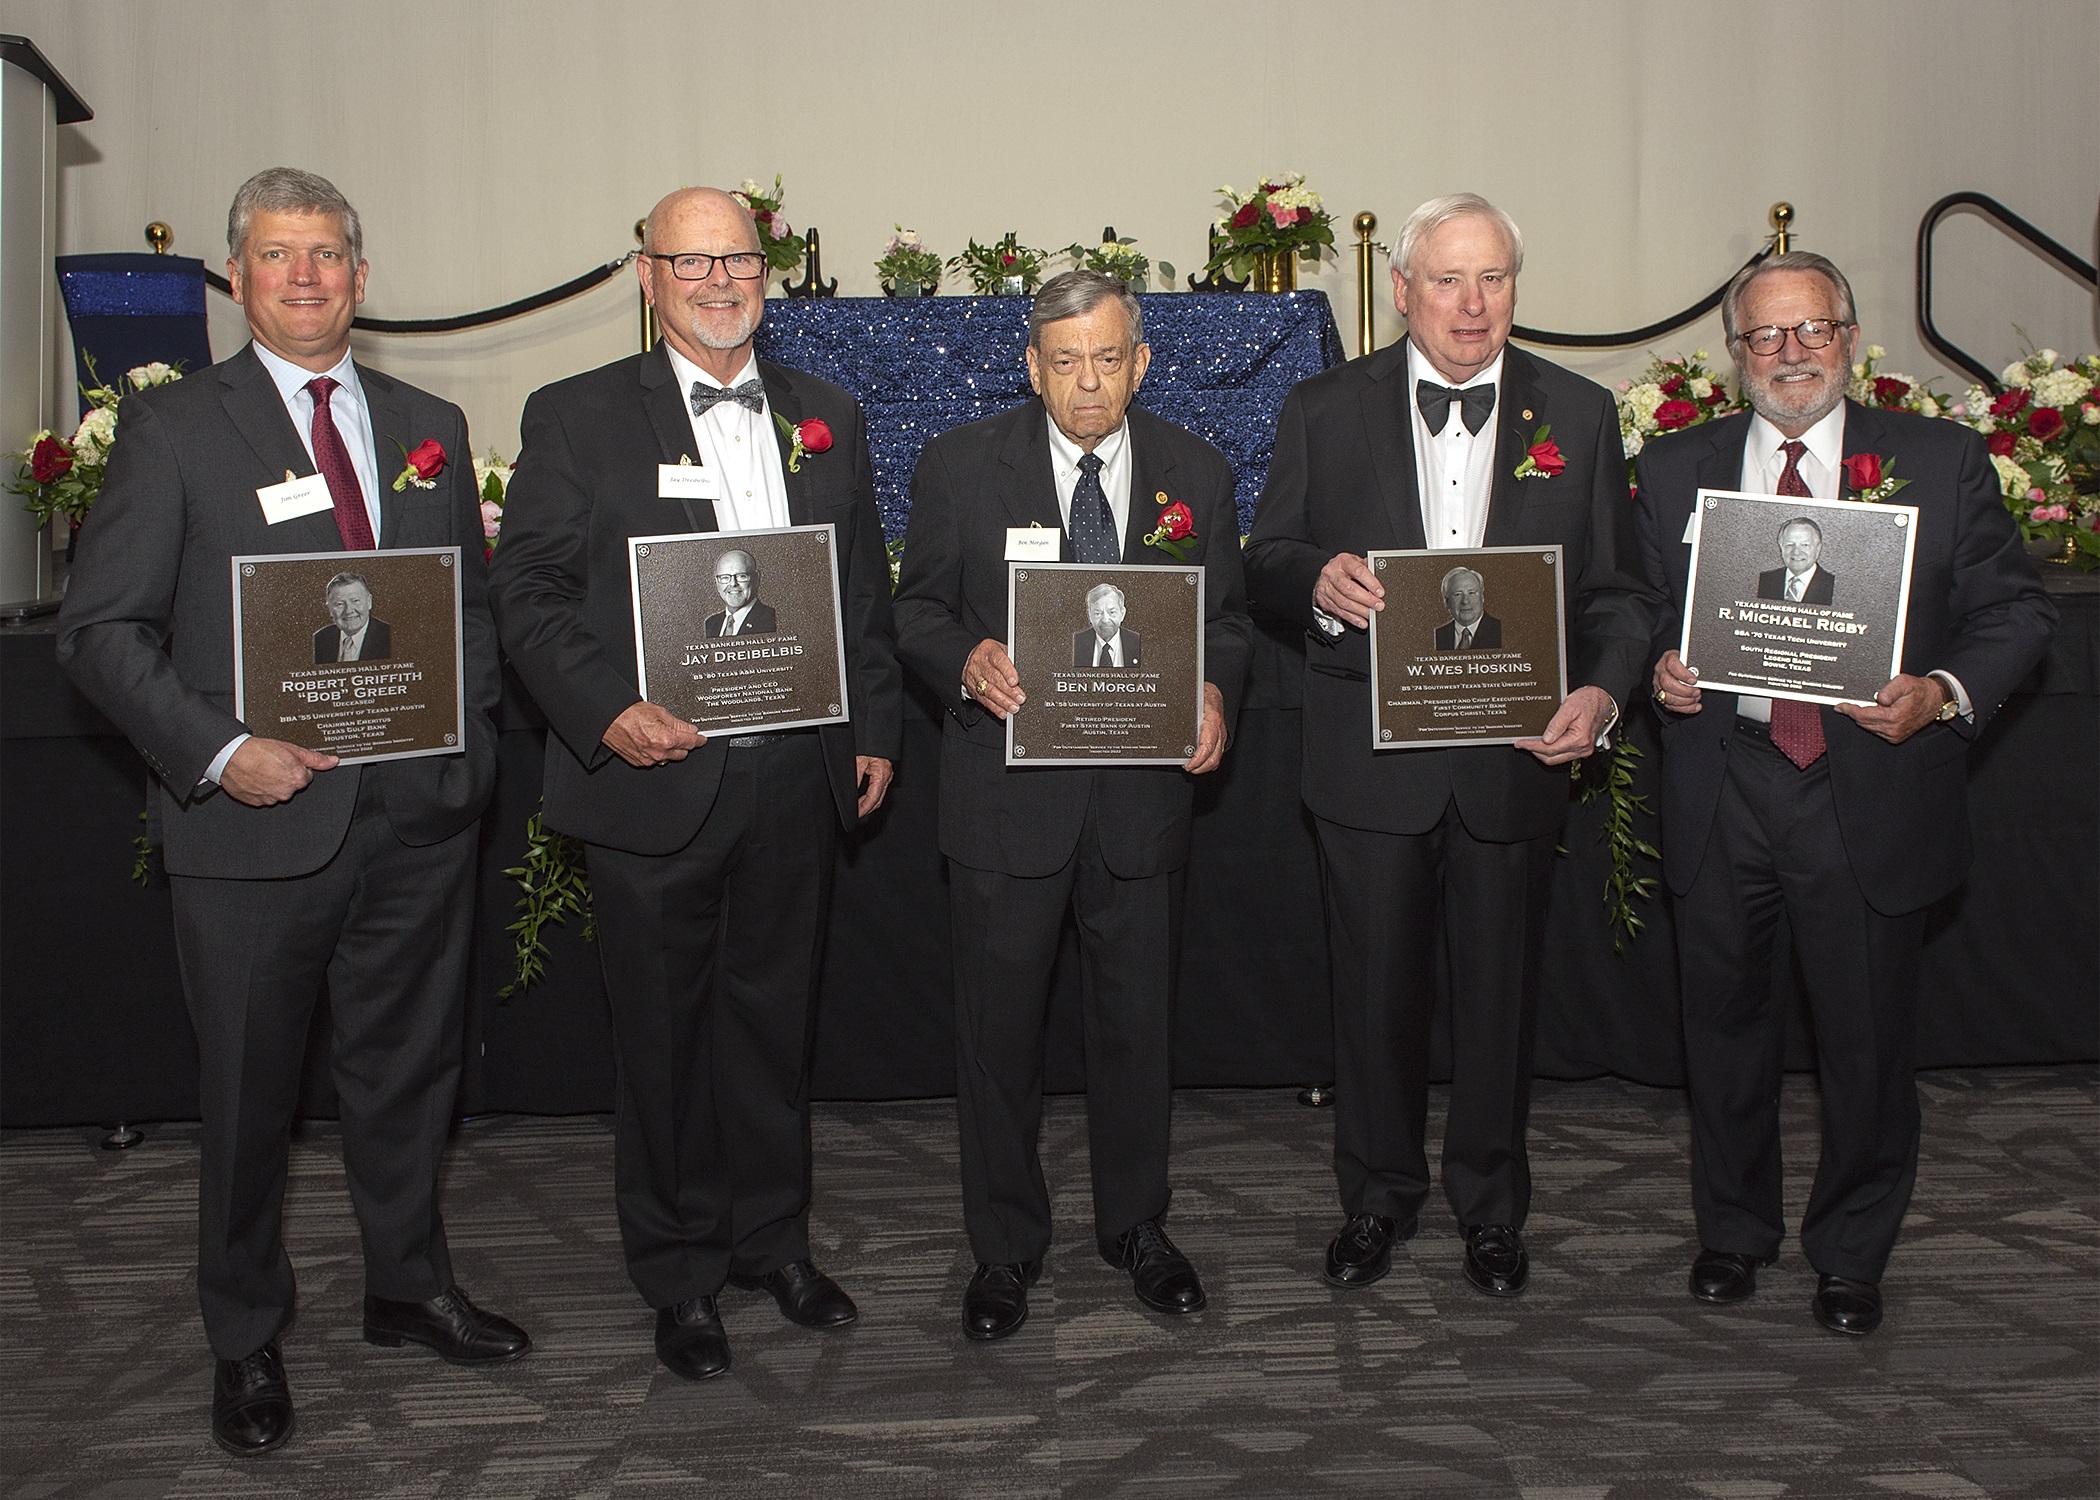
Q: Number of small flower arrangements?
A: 3